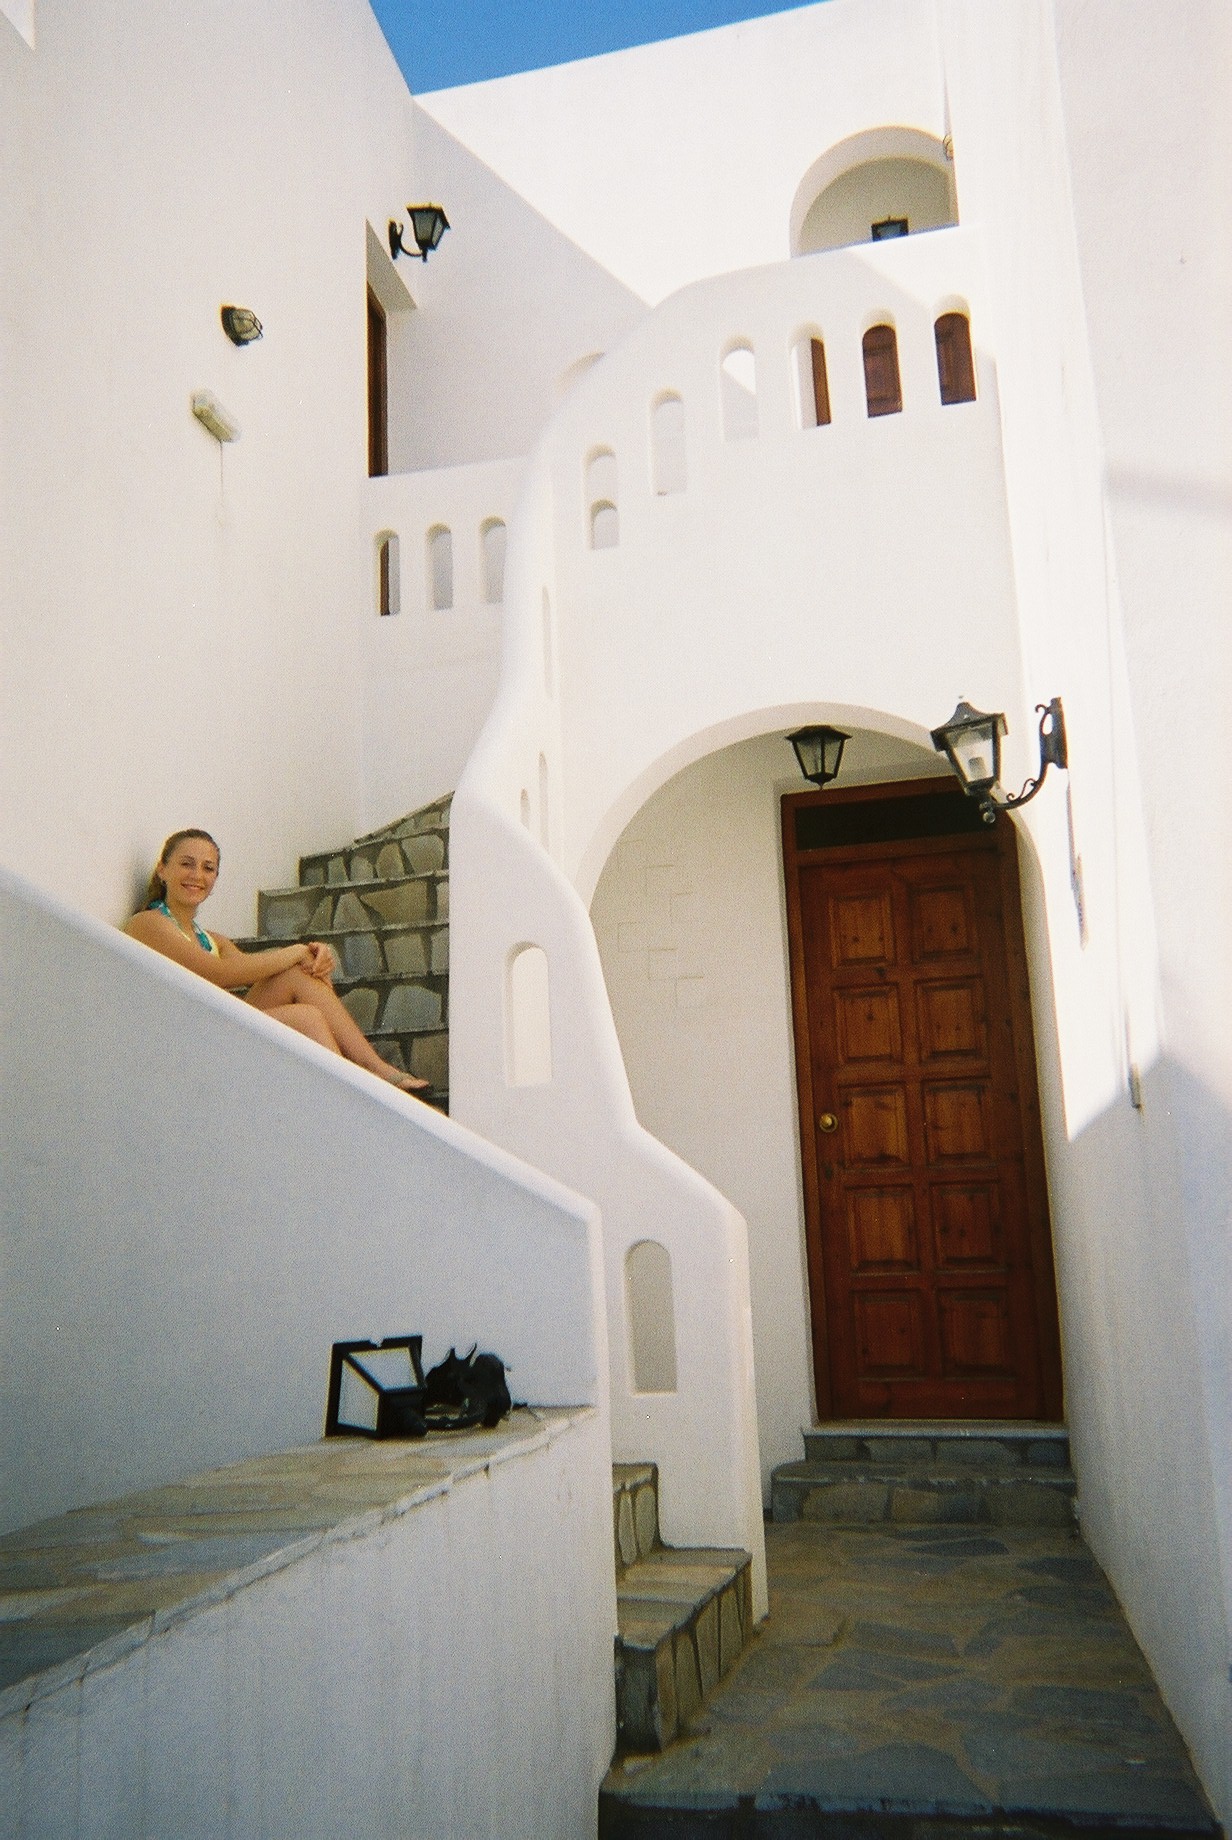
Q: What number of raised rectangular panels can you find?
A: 10